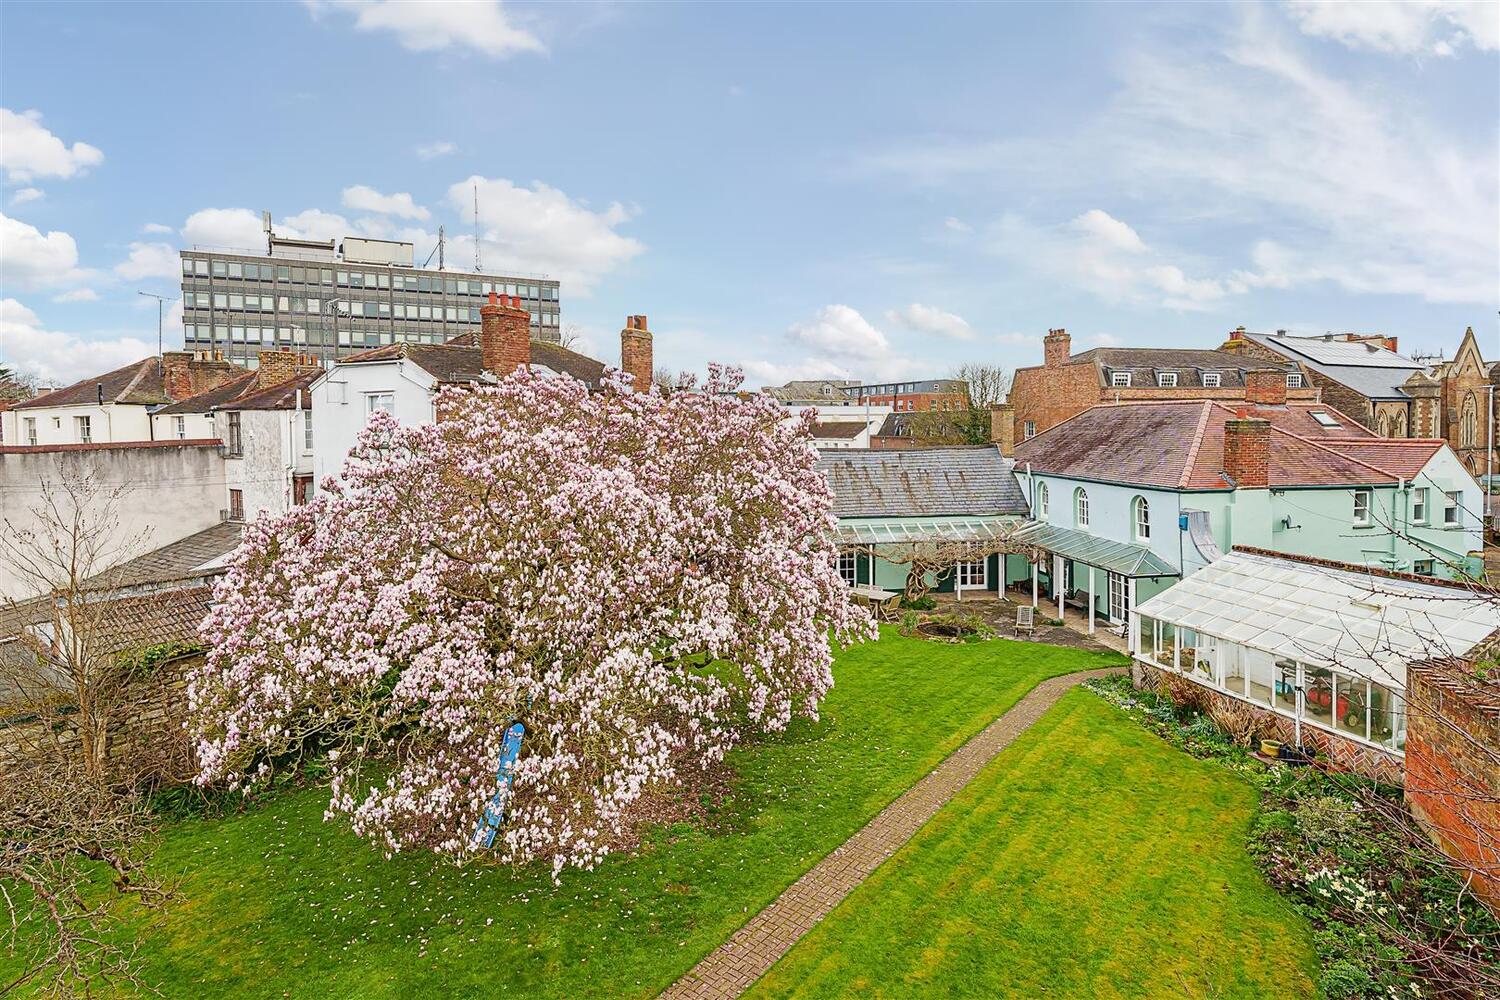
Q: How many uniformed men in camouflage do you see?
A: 0